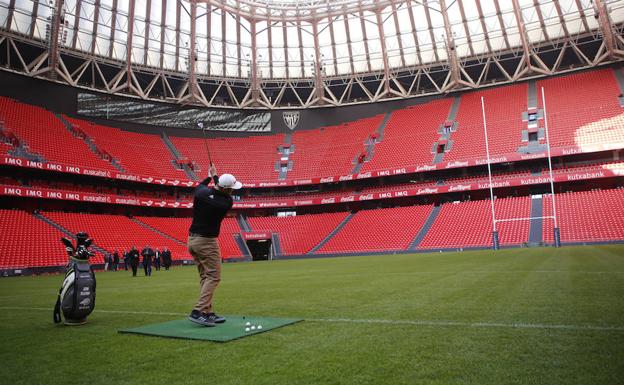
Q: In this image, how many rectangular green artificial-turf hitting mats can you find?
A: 1